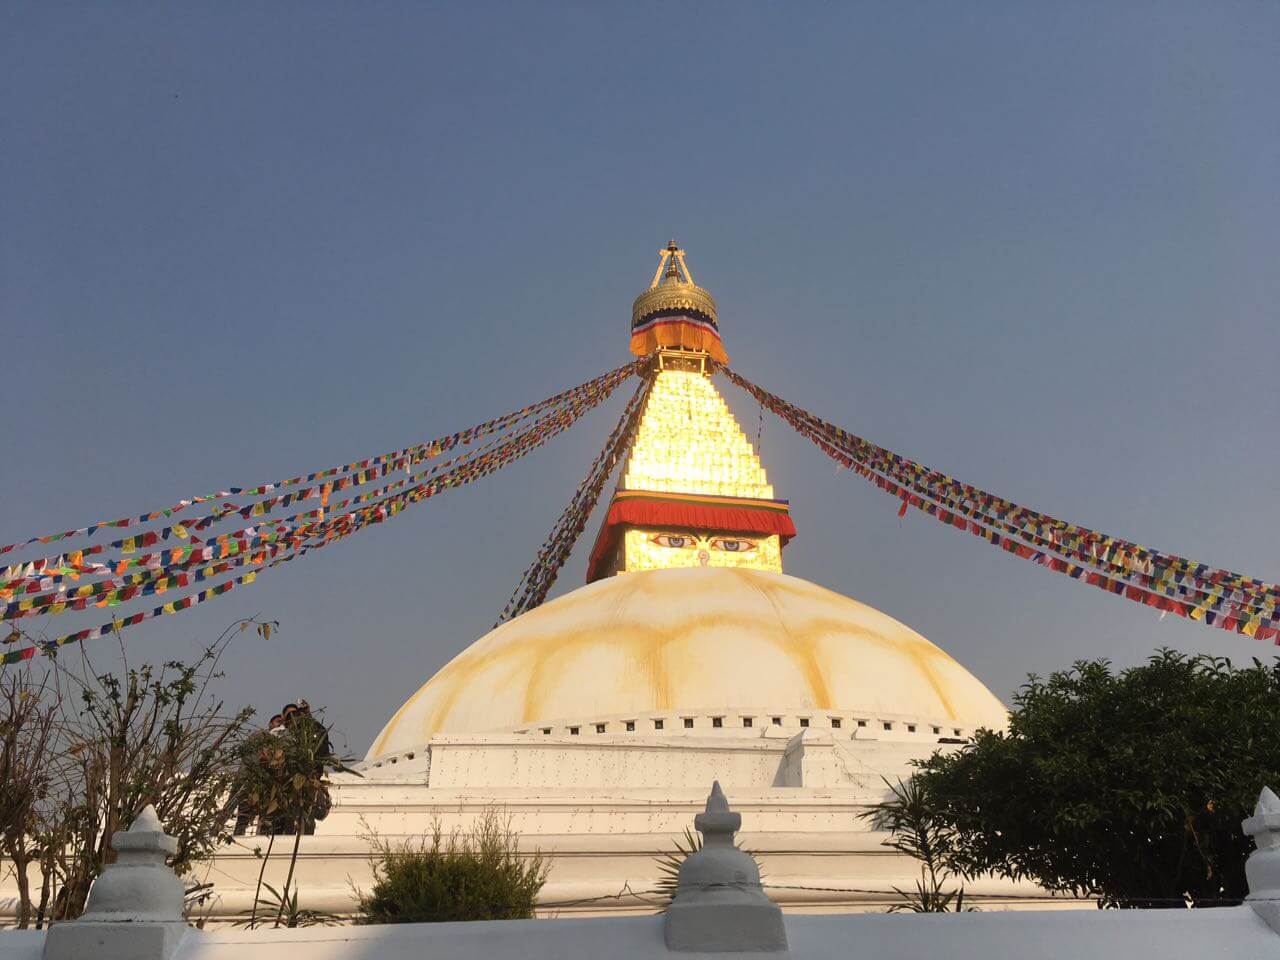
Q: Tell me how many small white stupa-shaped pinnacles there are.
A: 3